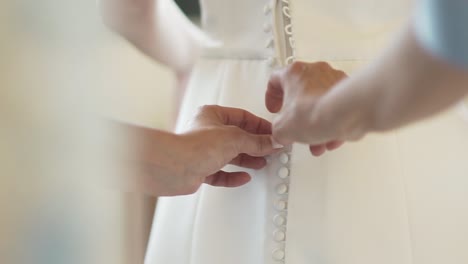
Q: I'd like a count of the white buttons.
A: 11